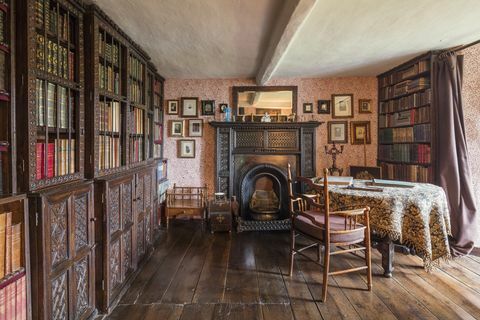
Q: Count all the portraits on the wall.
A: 13